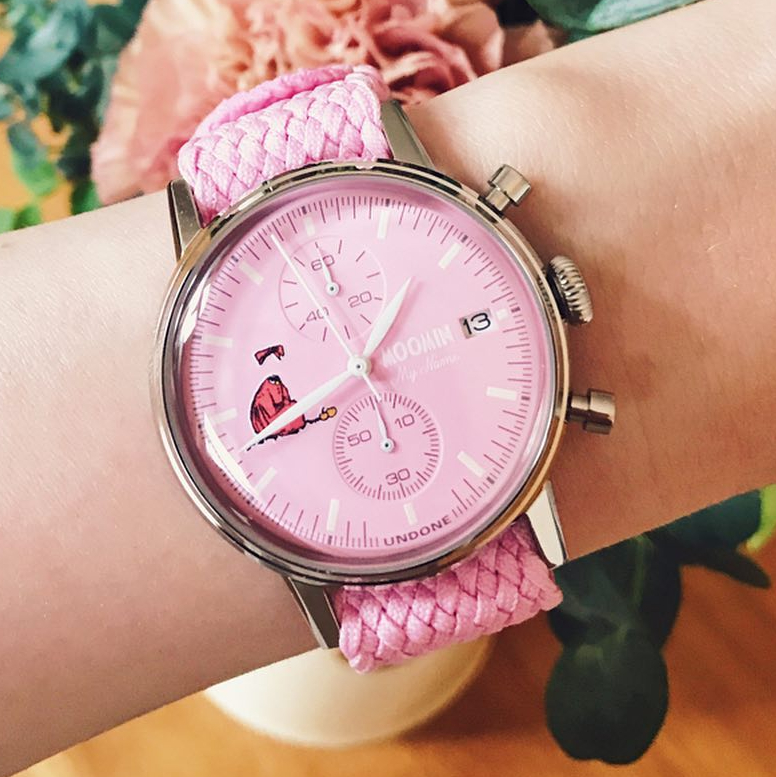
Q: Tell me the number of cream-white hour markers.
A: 12